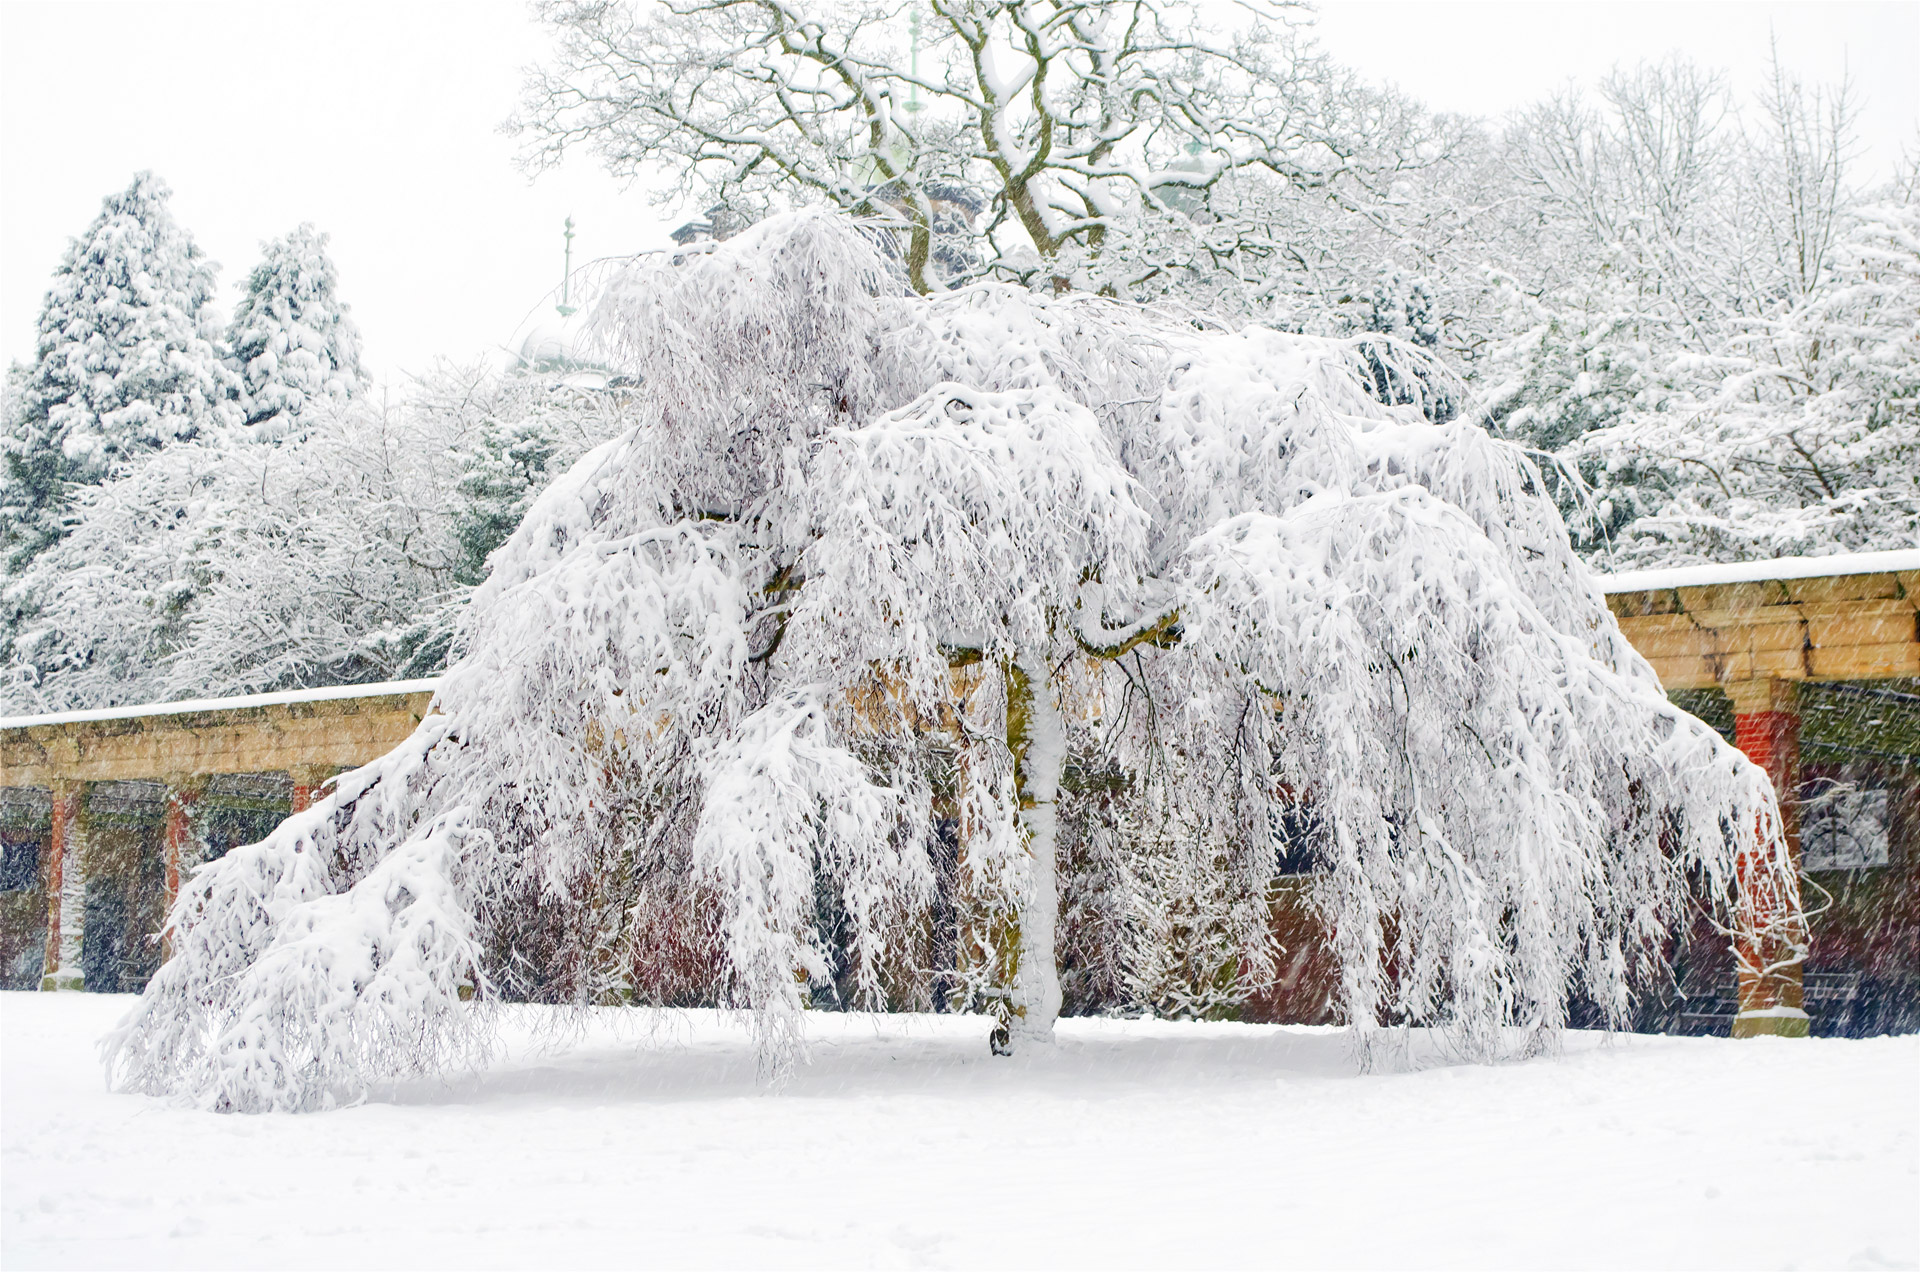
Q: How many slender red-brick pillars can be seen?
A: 4